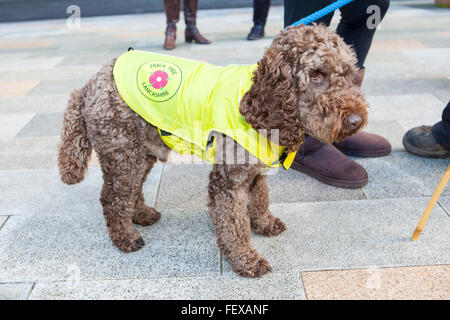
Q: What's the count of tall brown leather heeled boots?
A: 2